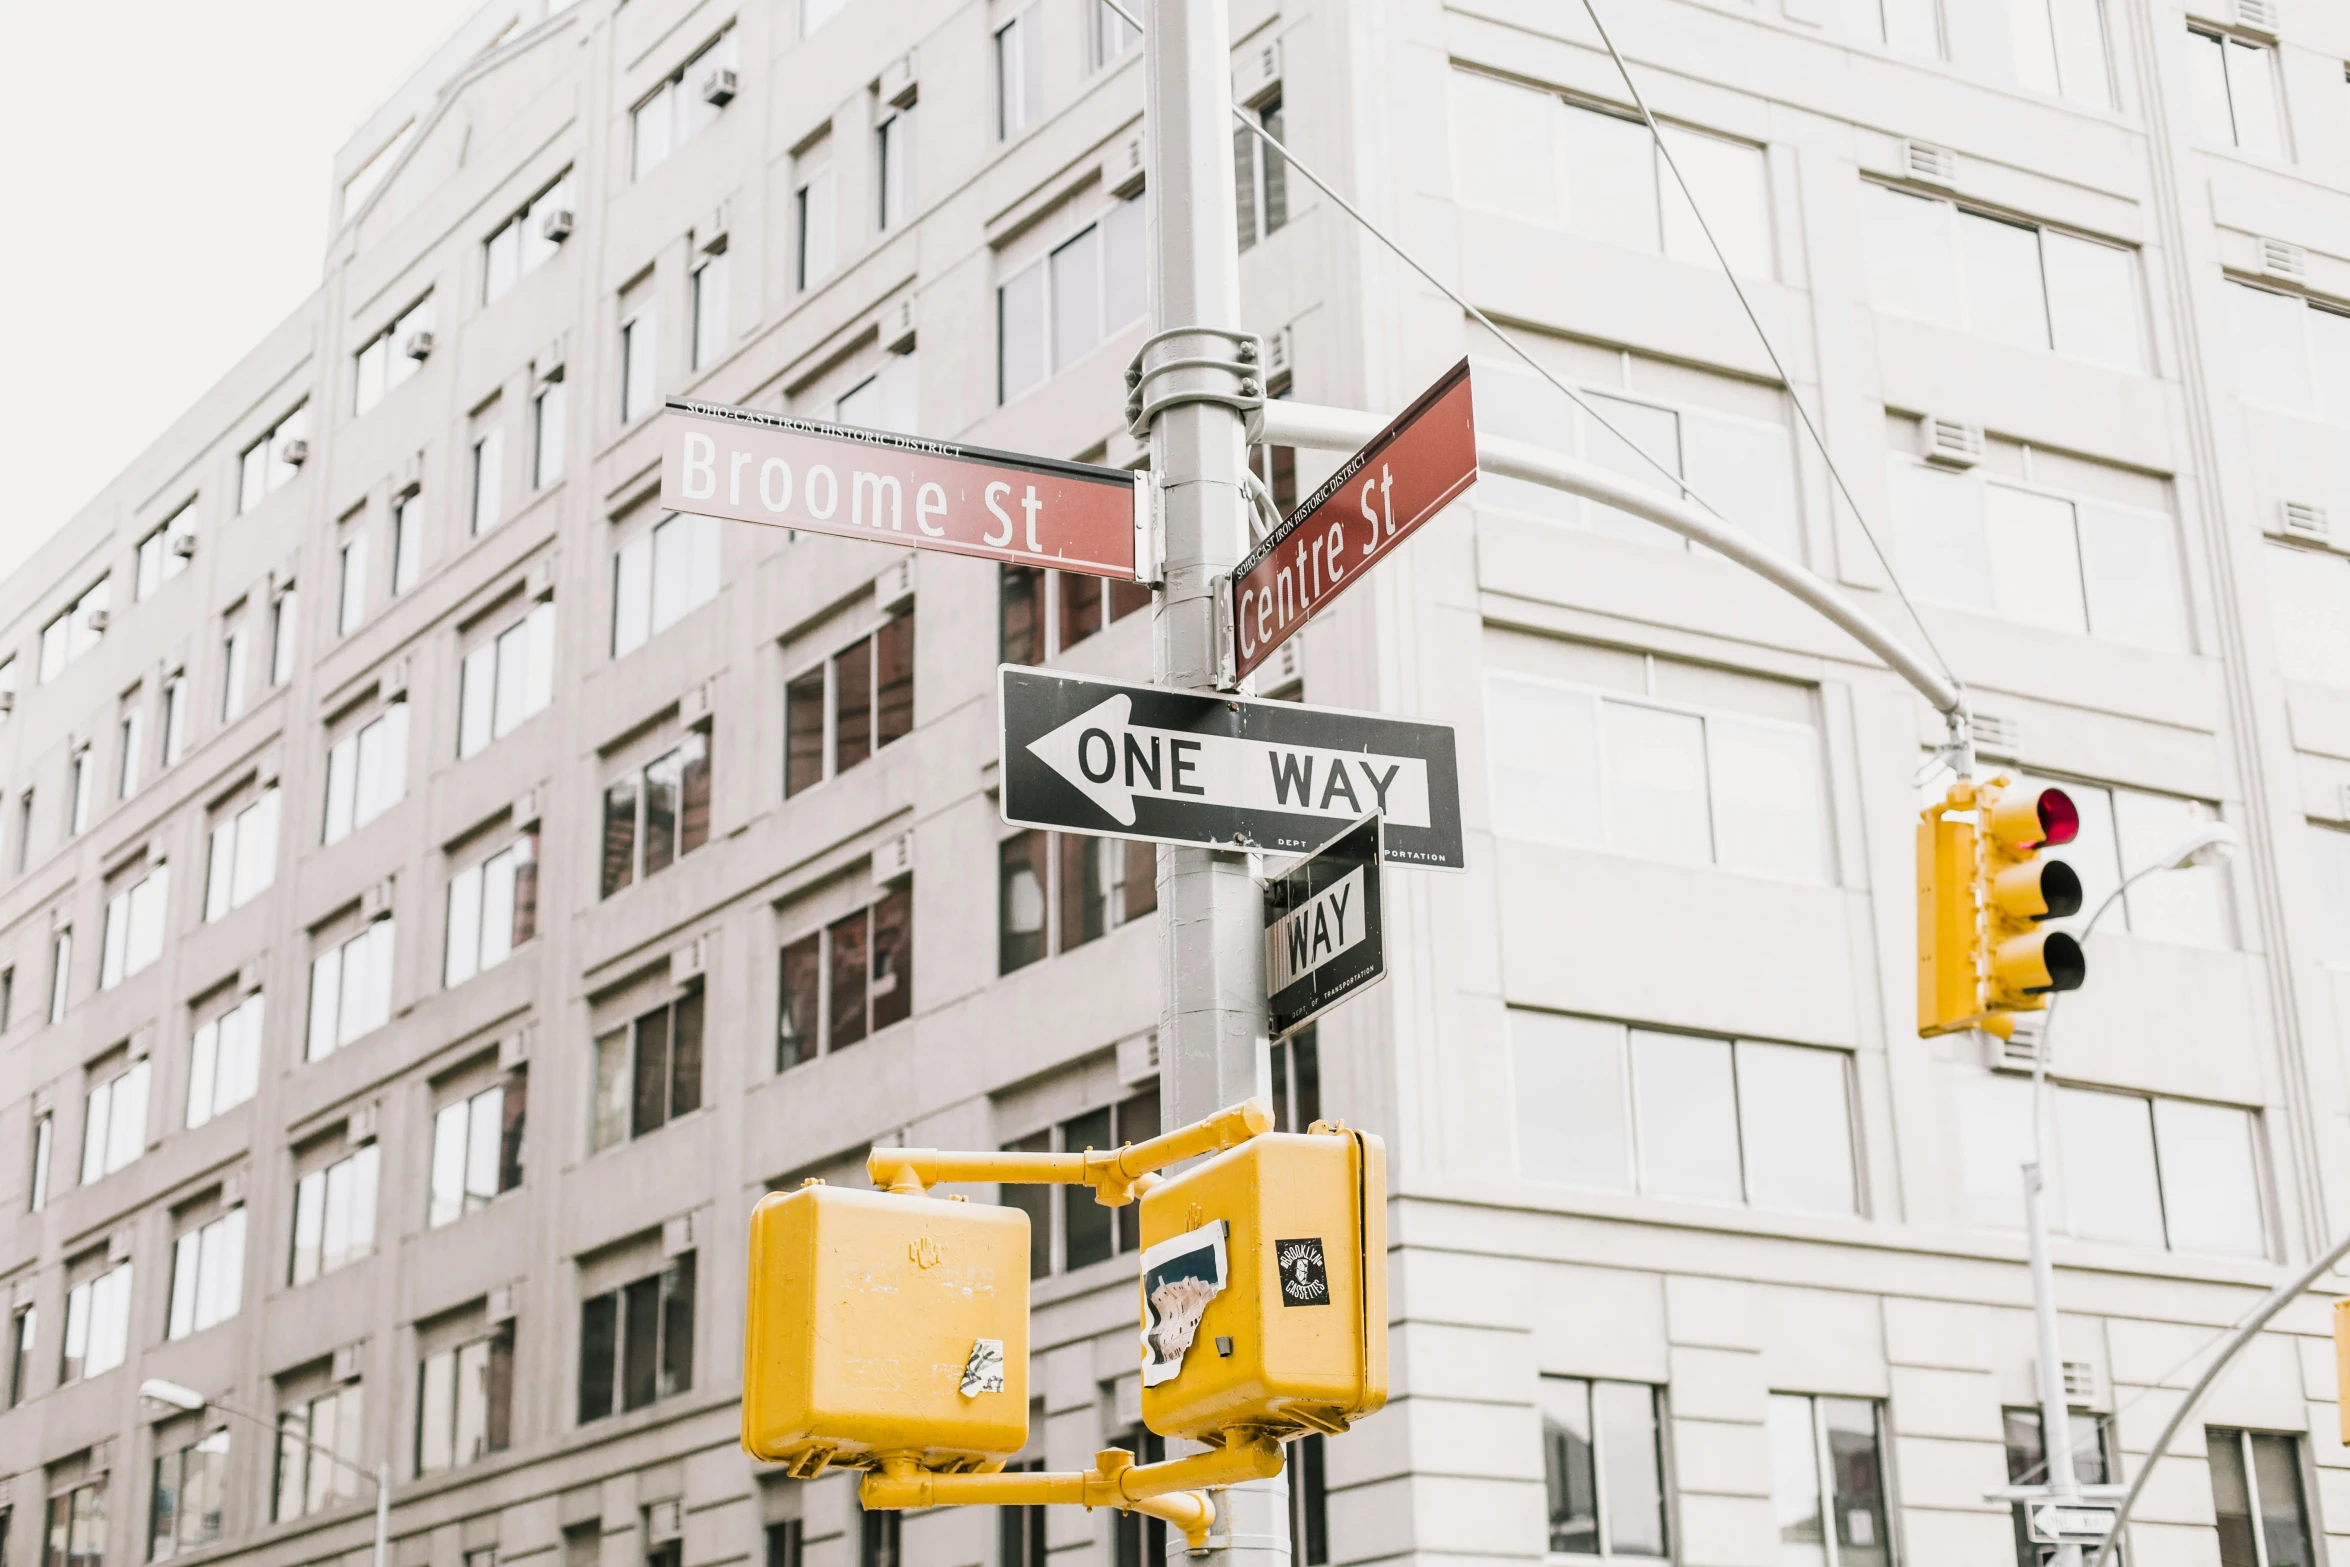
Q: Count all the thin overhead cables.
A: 2